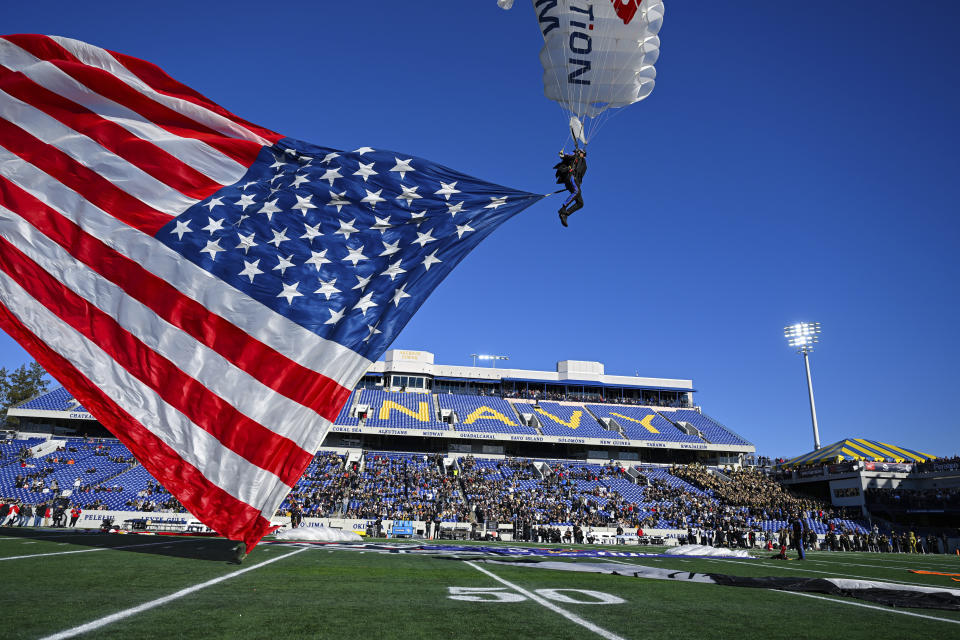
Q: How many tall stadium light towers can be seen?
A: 1